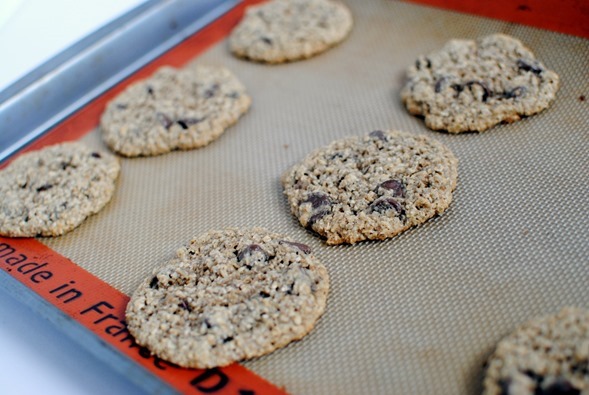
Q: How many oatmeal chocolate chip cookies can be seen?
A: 7